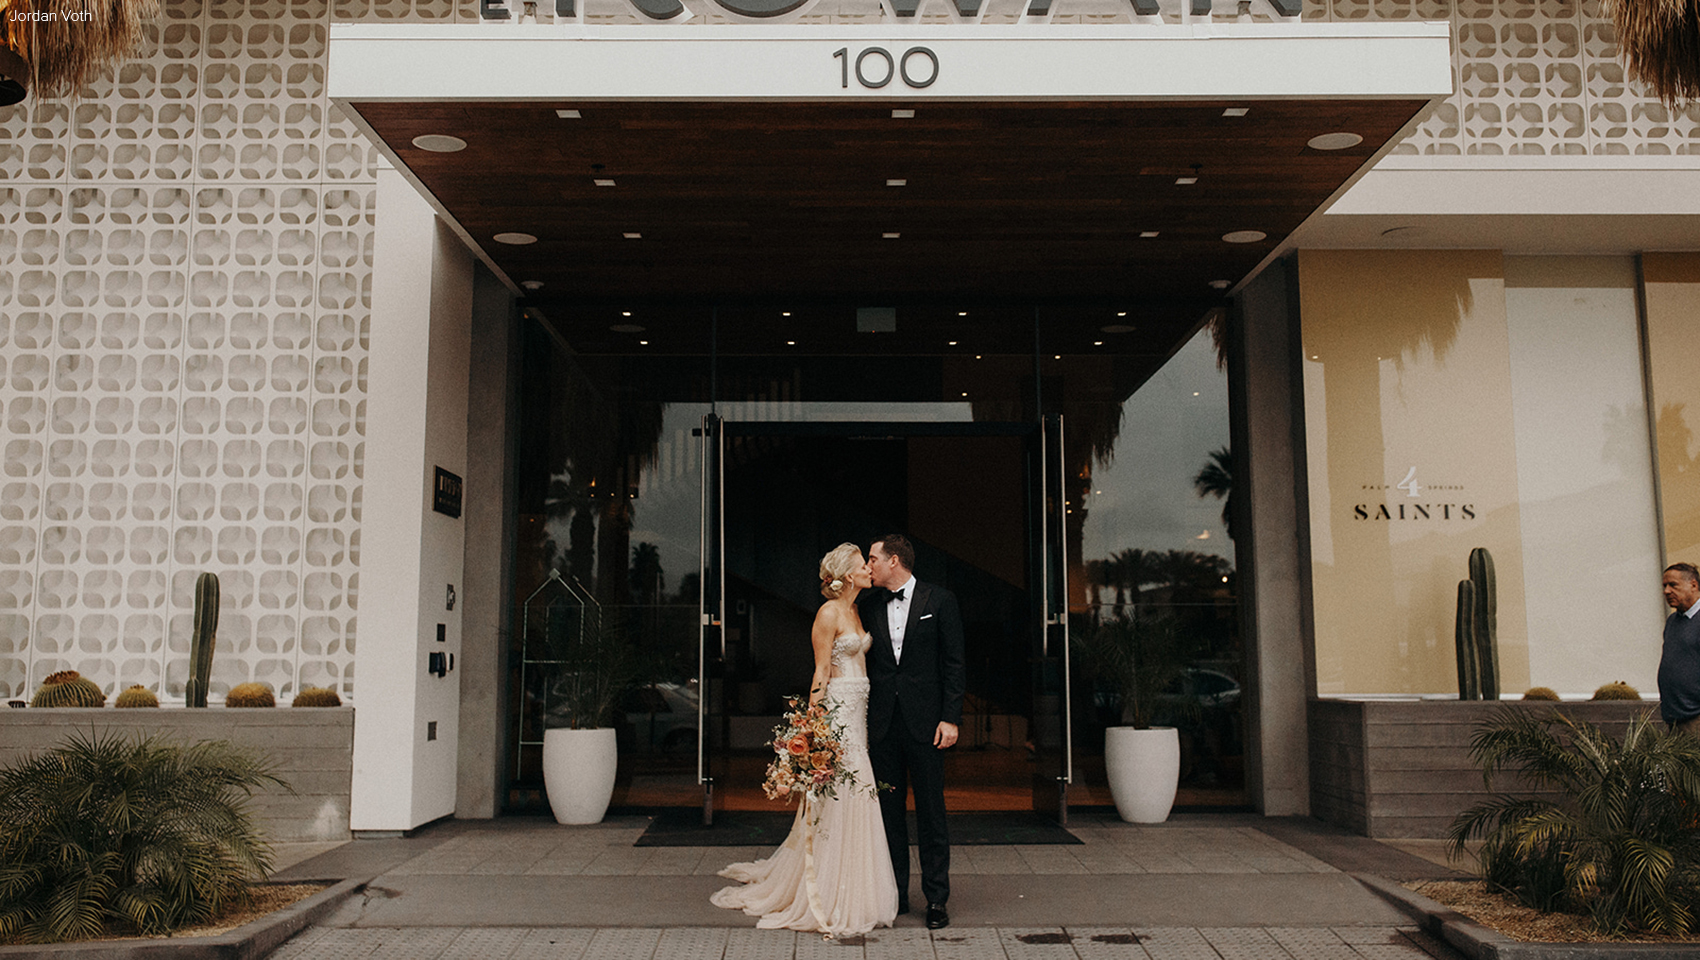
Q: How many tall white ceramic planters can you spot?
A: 2